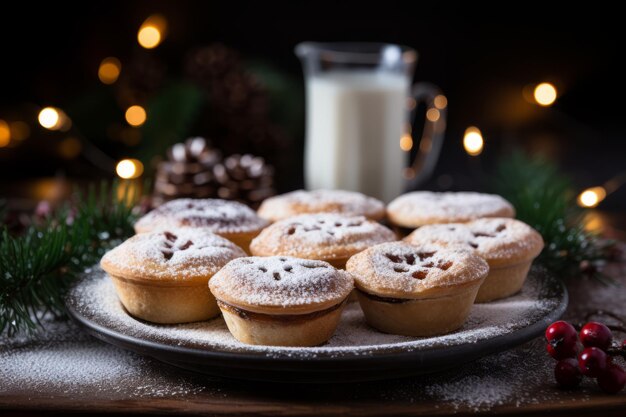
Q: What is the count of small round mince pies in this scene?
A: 8